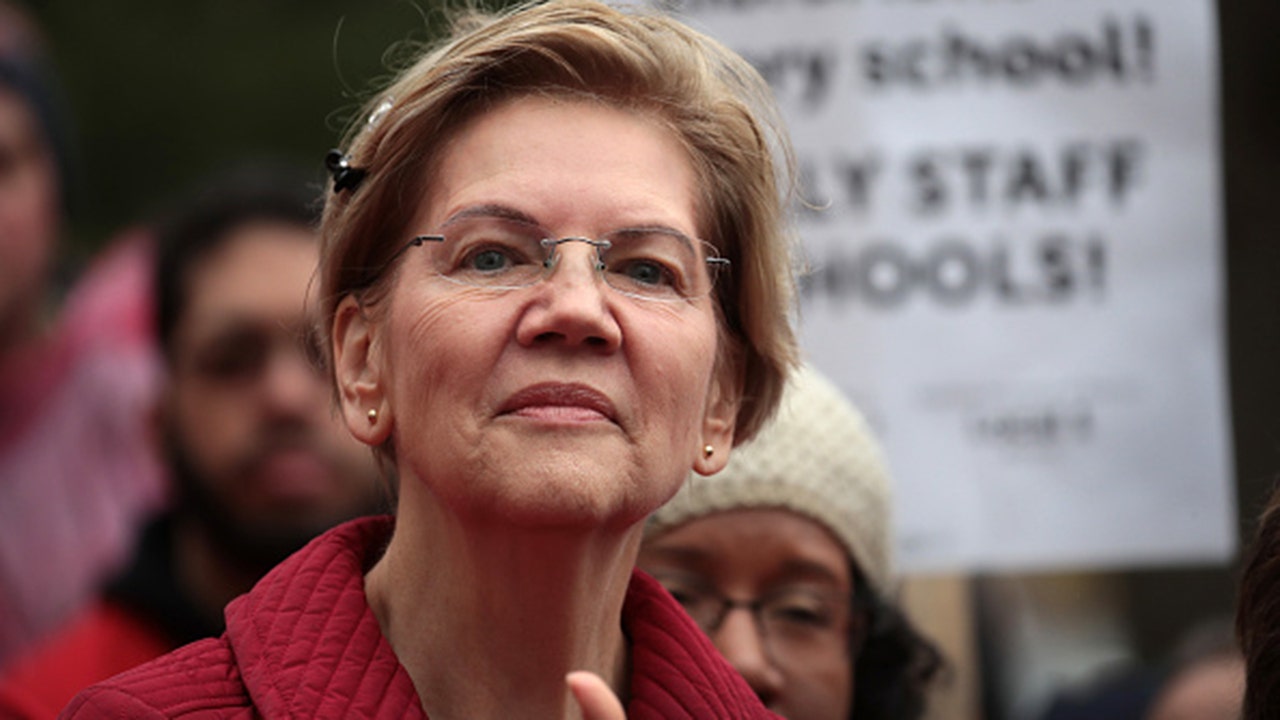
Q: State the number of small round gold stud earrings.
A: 2